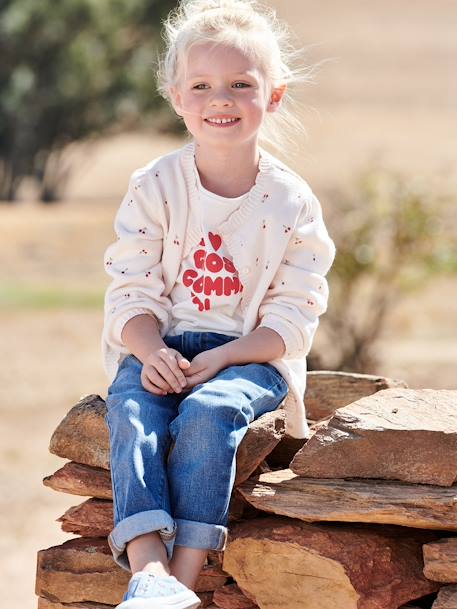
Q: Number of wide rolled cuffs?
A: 2